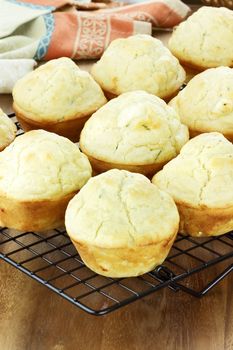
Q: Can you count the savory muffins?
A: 9